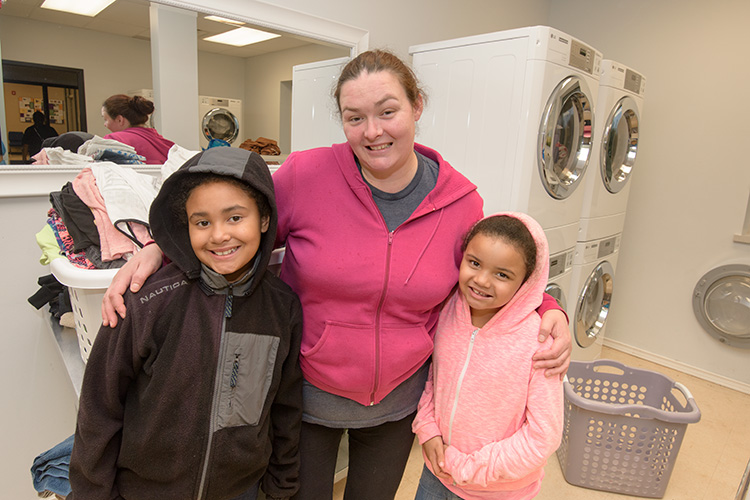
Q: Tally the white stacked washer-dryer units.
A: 2